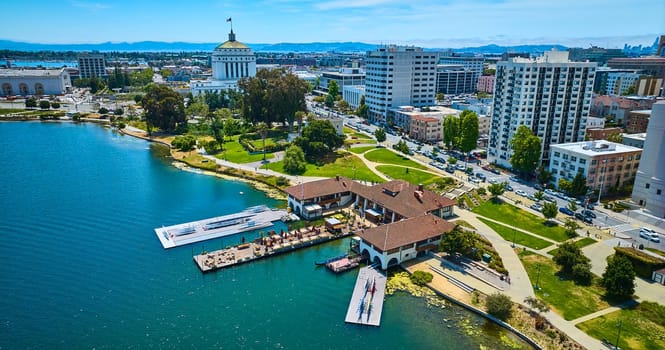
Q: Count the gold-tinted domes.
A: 1